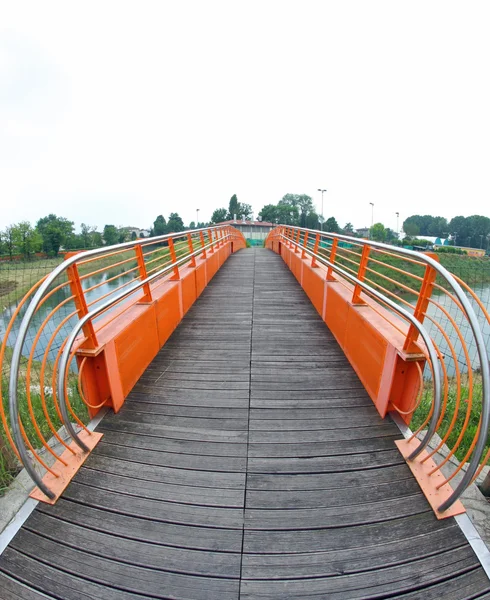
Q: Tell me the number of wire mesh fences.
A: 2